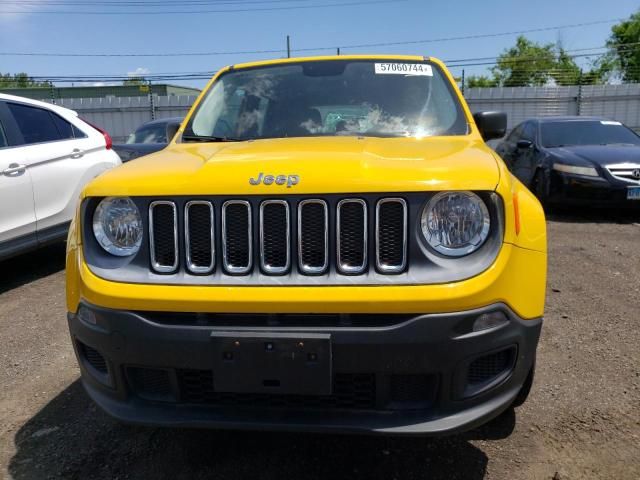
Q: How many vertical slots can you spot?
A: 7